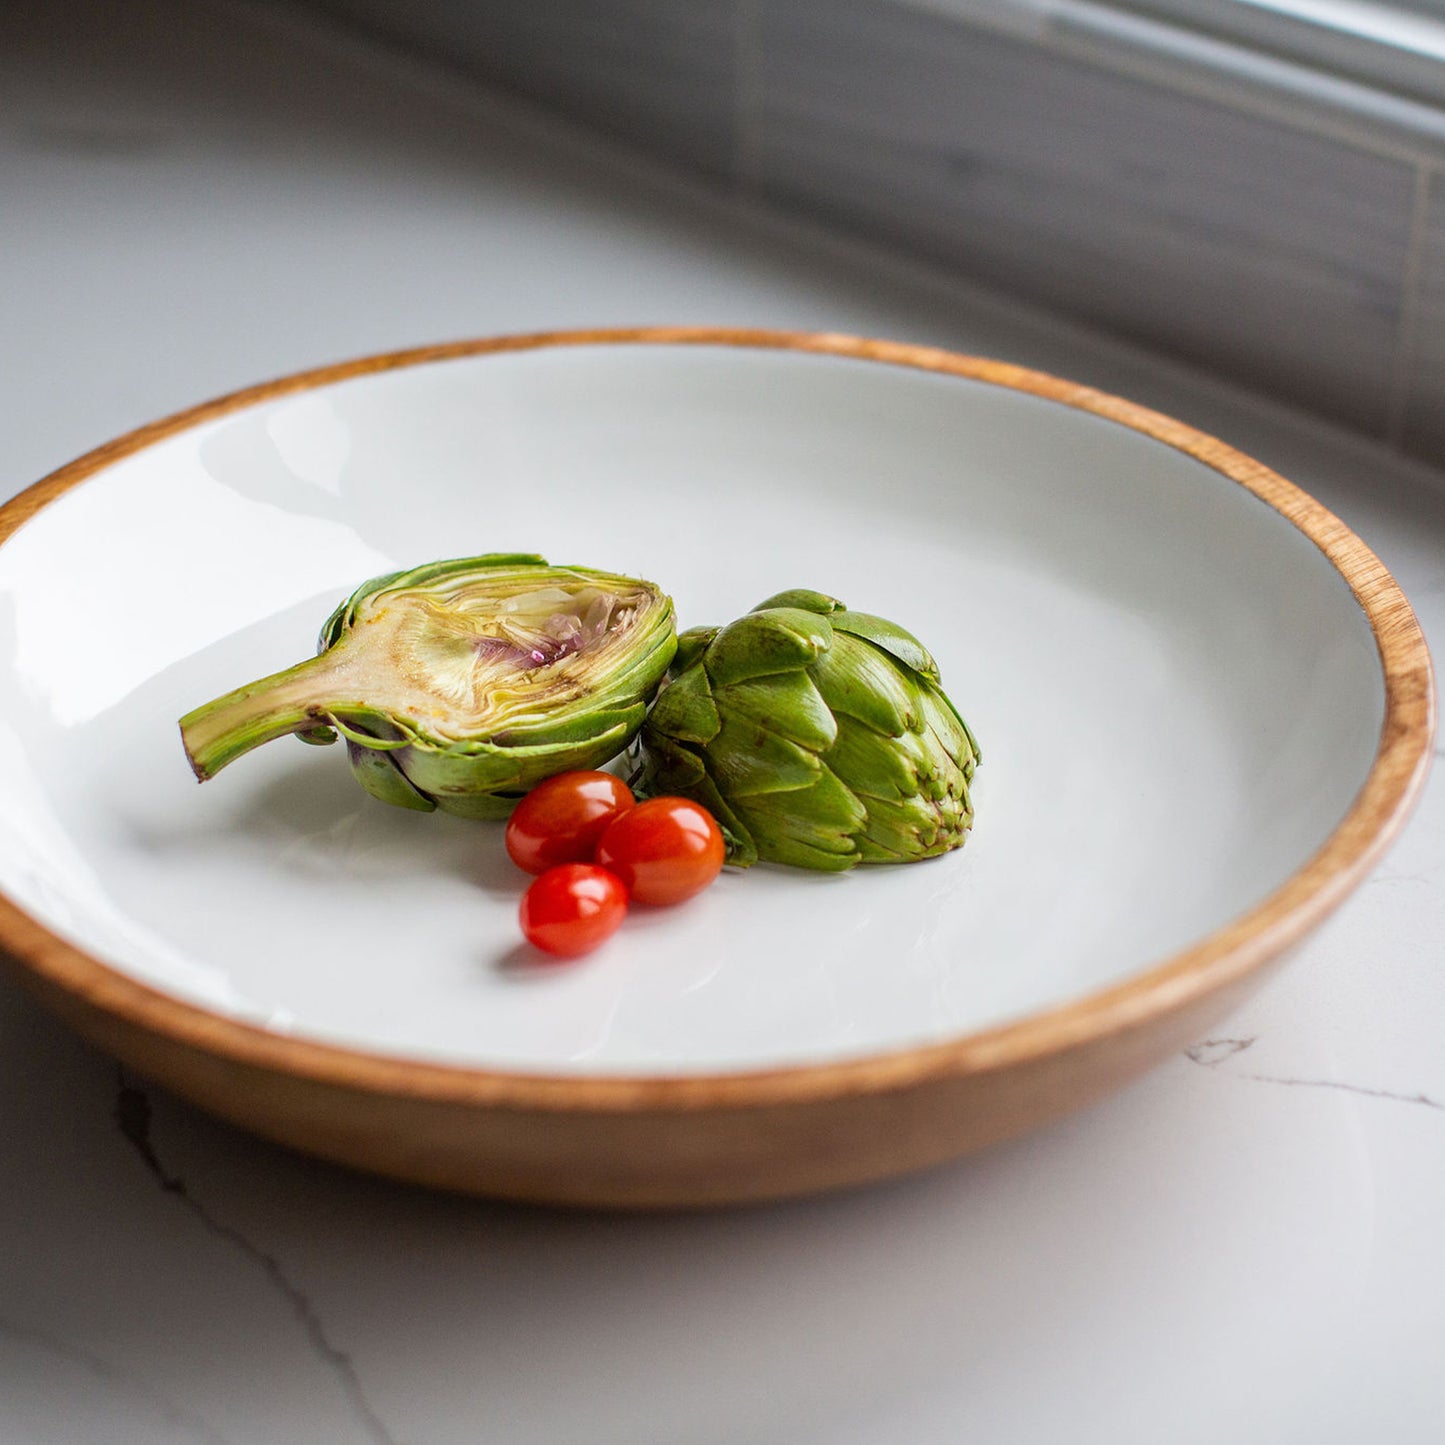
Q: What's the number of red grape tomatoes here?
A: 3